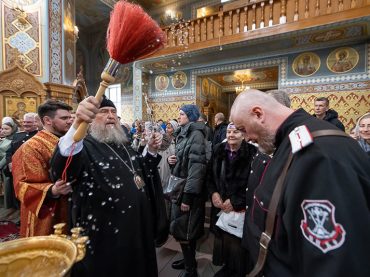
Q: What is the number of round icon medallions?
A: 4